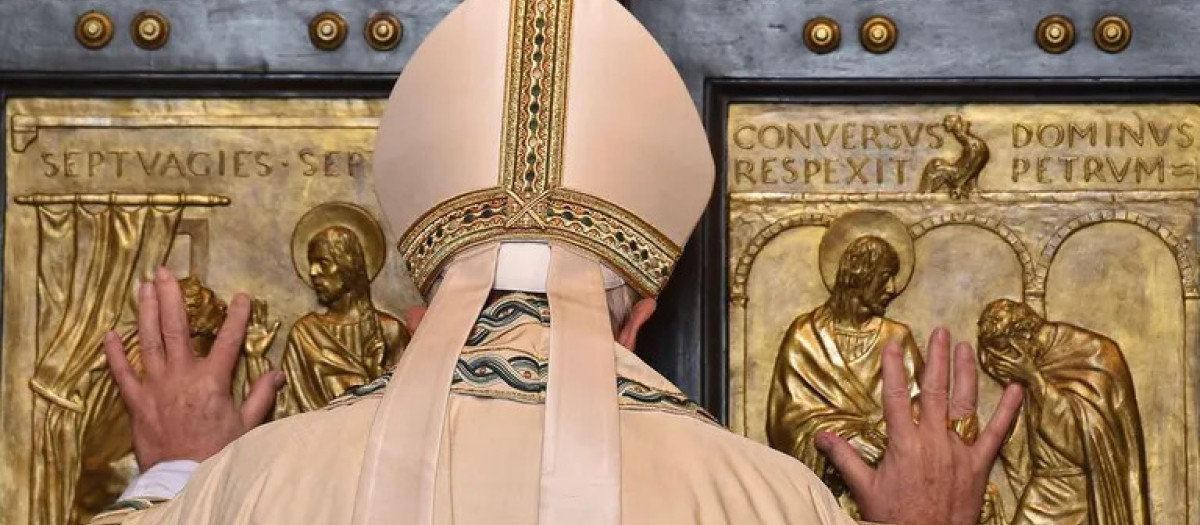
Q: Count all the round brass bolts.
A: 8